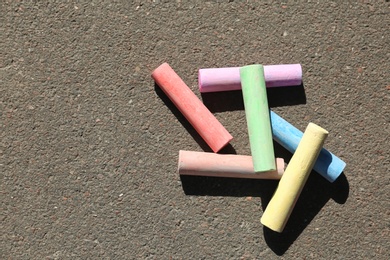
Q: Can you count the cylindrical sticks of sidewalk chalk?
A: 6